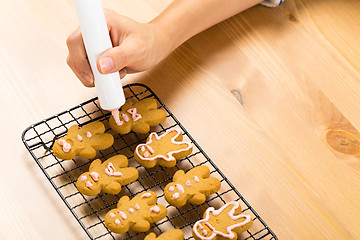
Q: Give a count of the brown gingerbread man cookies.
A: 8